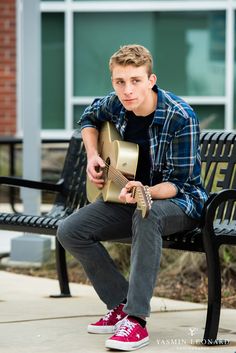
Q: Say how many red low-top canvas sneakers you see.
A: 2